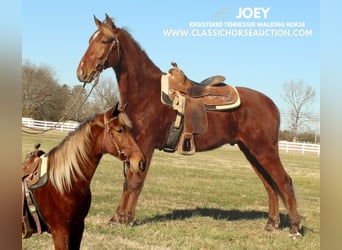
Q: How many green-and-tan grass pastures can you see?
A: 1